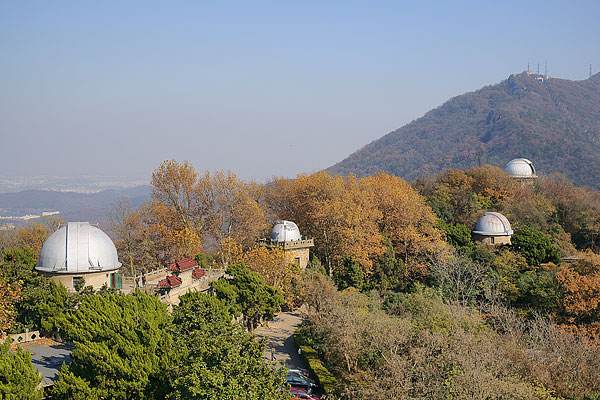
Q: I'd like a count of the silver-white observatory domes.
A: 4